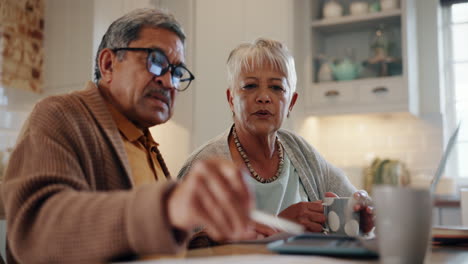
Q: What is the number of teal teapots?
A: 1